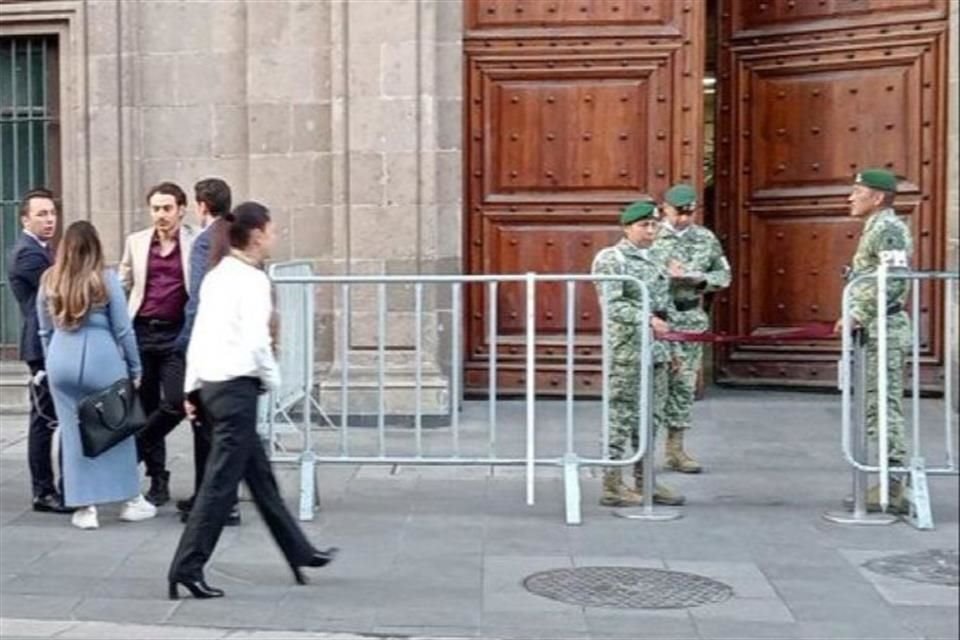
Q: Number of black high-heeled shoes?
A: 2